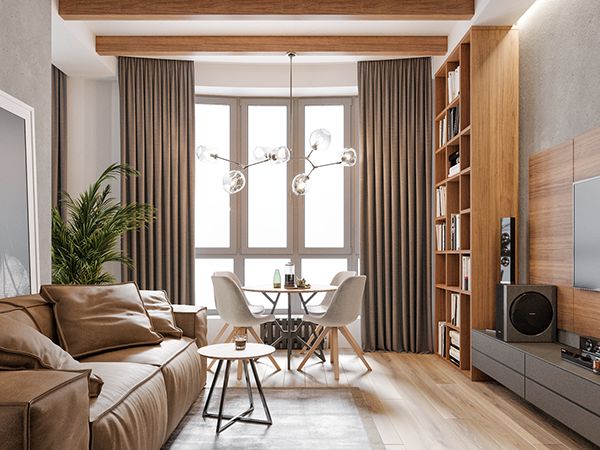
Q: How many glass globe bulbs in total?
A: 7